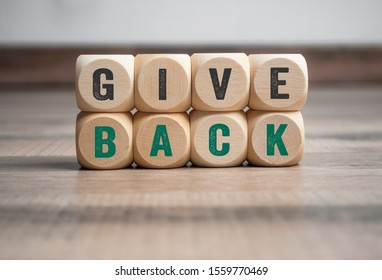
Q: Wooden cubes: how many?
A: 8